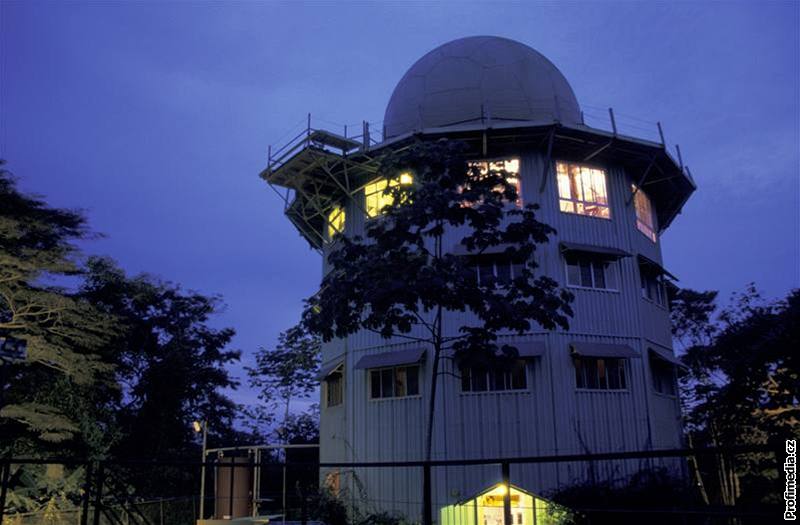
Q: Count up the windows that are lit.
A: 5